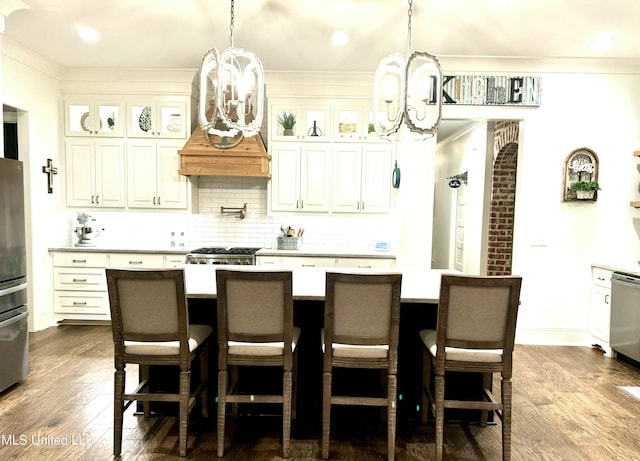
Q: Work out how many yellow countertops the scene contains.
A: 0